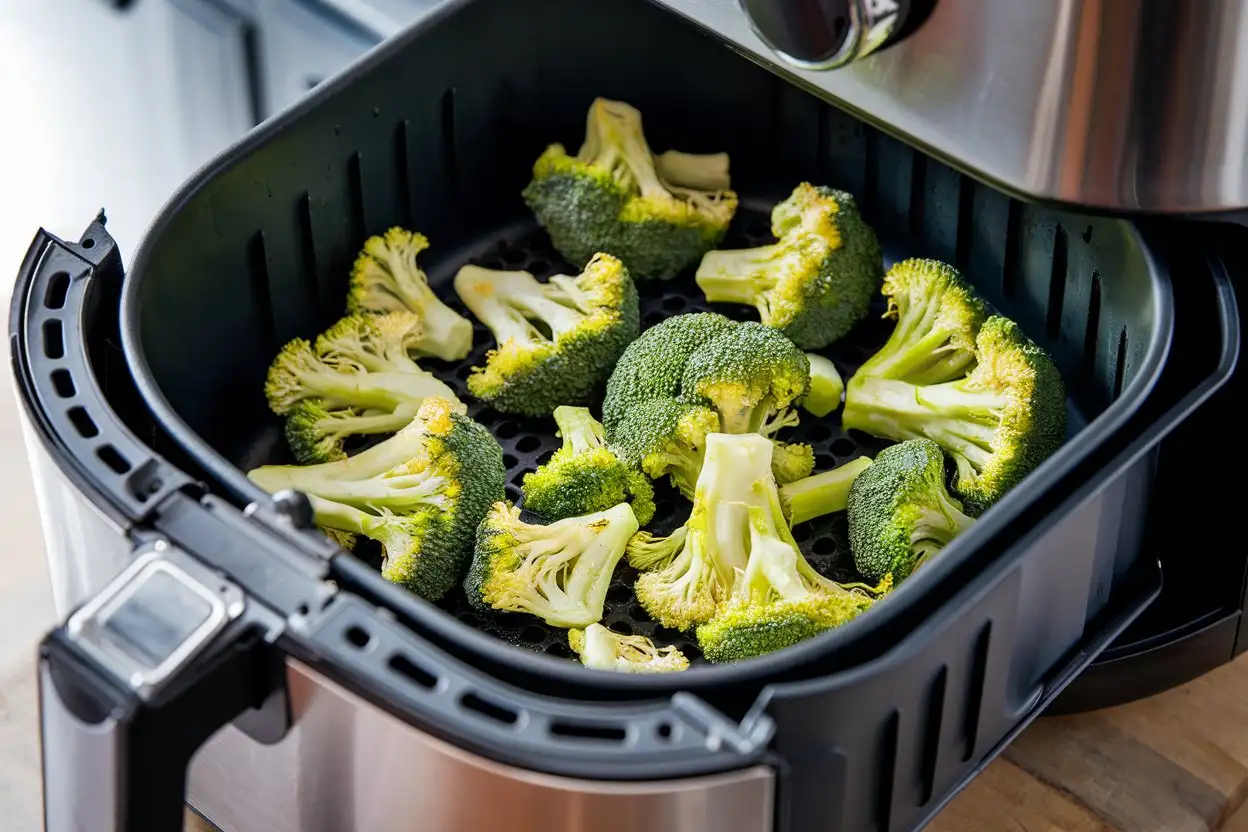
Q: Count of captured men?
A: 0